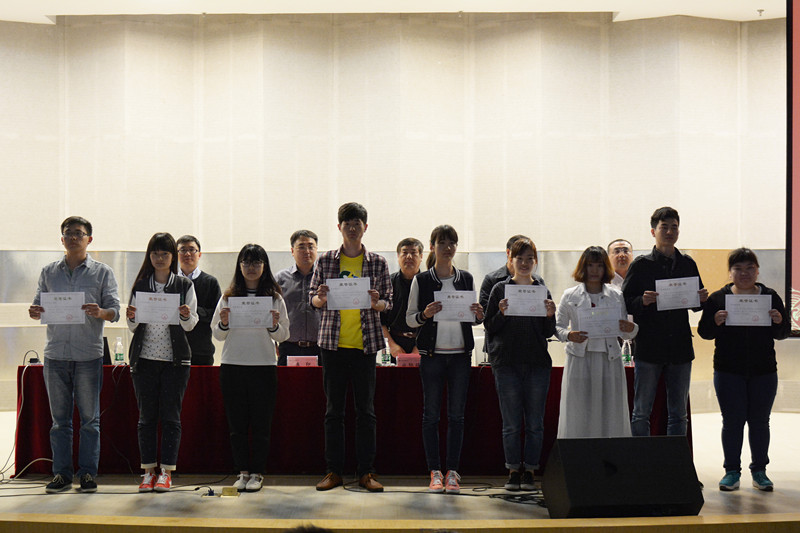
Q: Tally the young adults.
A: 9